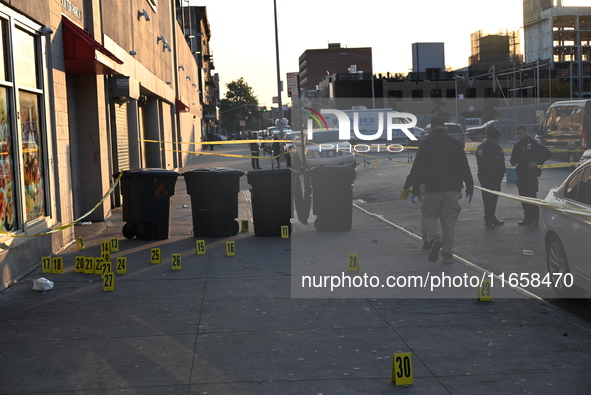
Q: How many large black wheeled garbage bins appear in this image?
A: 4